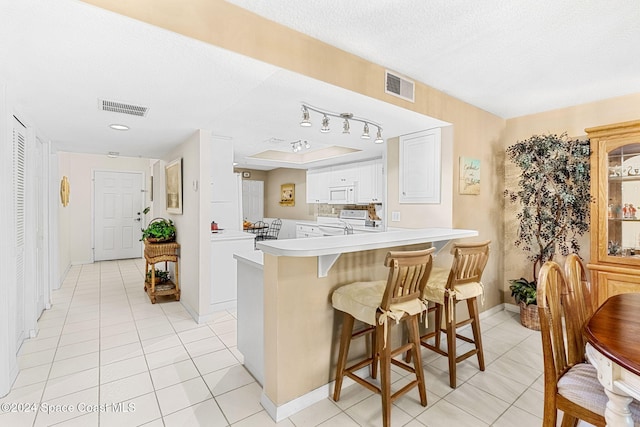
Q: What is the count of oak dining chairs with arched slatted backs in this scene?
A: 2